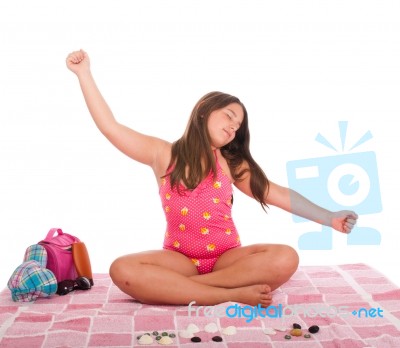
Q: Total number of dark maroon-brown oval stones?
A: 4